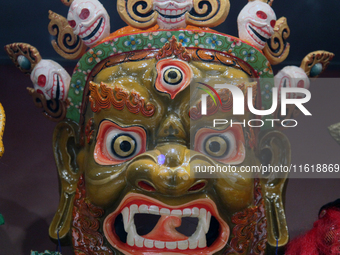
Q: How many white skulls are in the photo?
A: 5